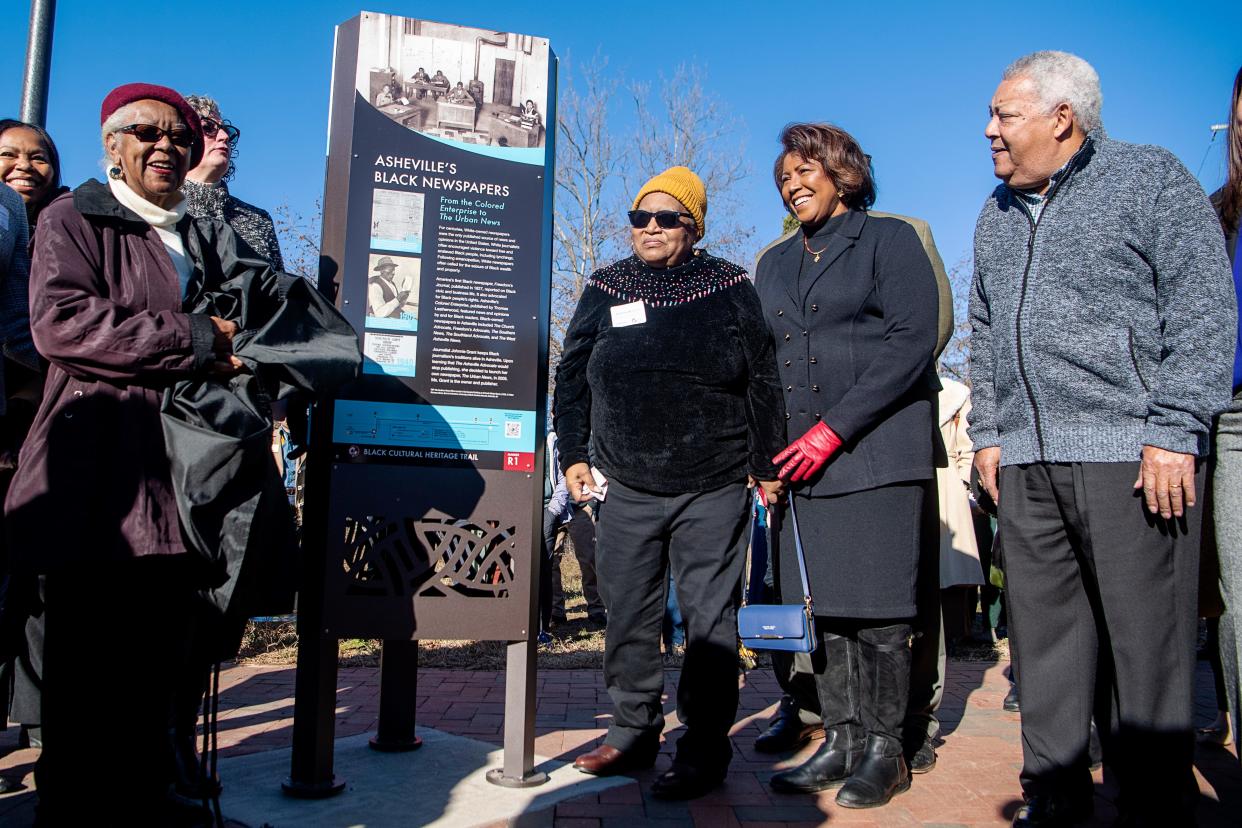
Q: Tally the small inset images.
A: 3